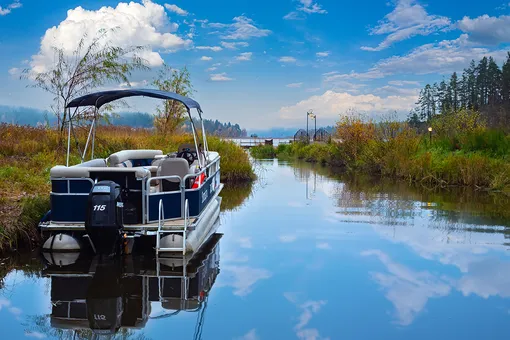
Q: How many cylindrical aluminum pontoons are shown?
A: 2